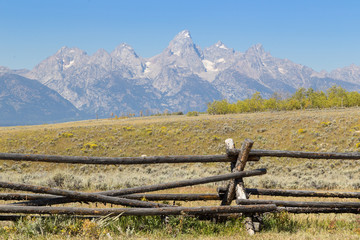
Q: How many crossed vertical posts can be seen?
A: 2